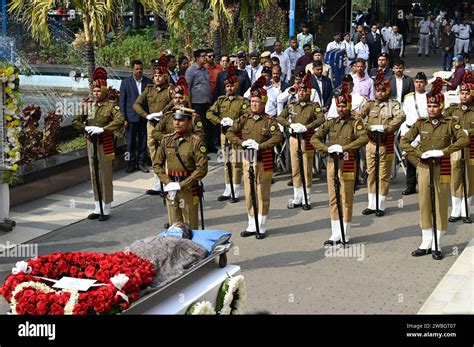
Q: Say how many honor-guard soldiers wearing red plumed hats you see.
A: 10